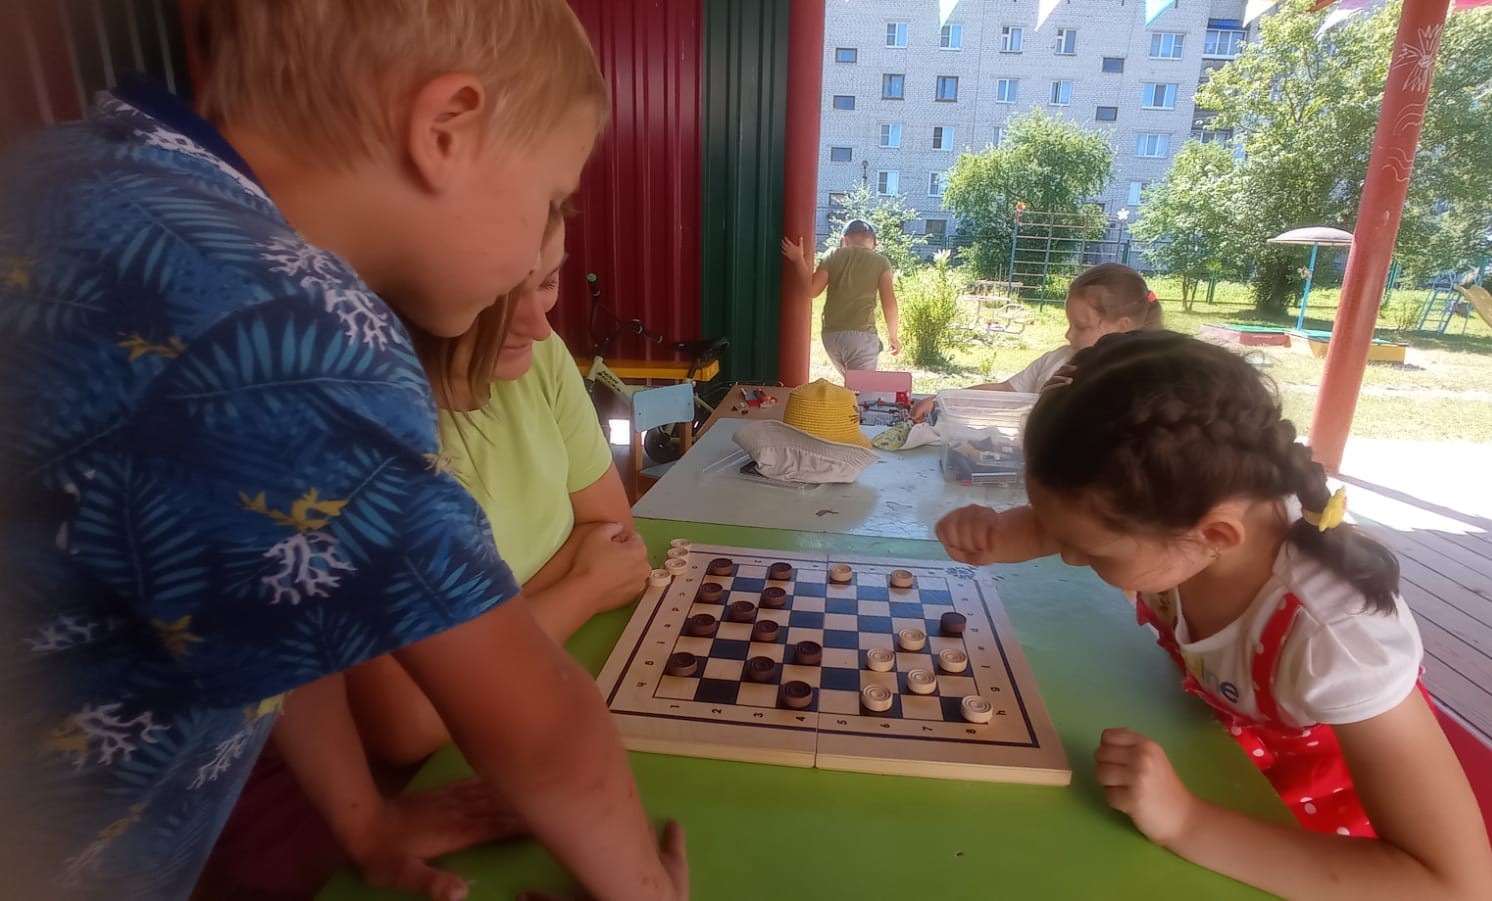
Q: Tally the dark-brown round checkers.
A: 12